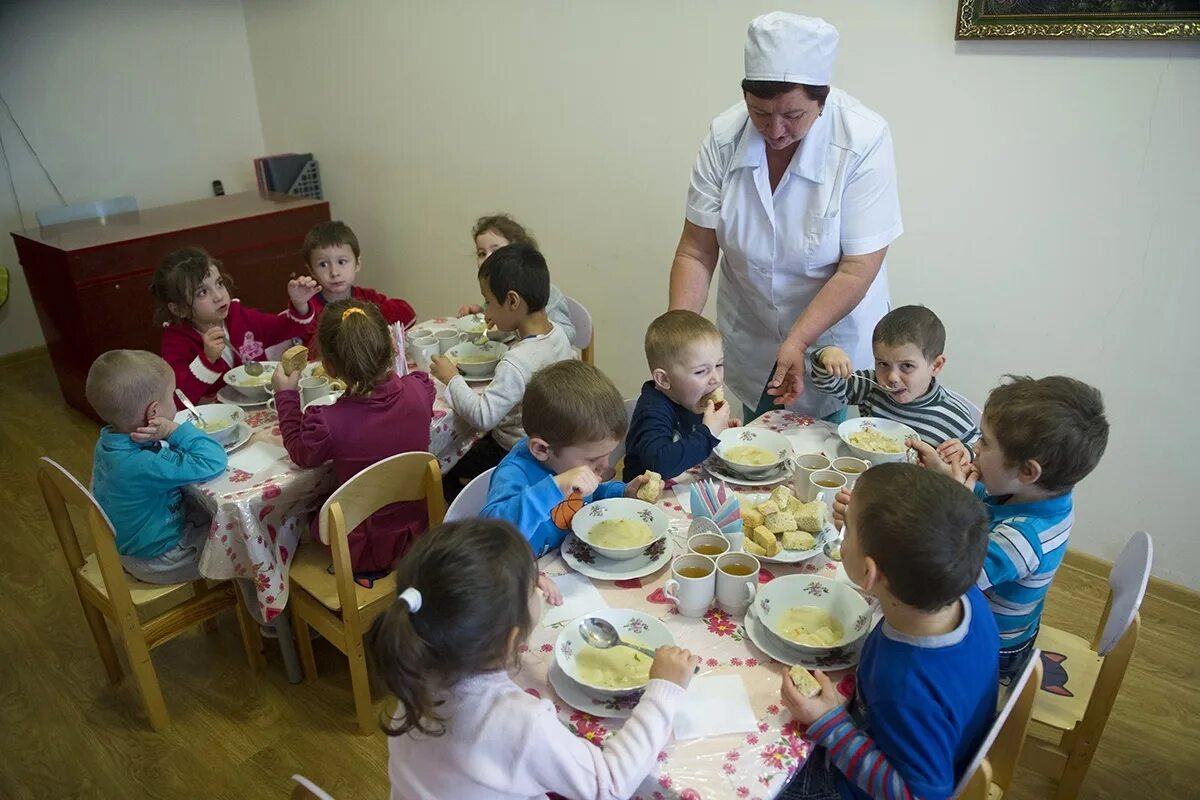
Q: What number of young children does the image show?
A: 12